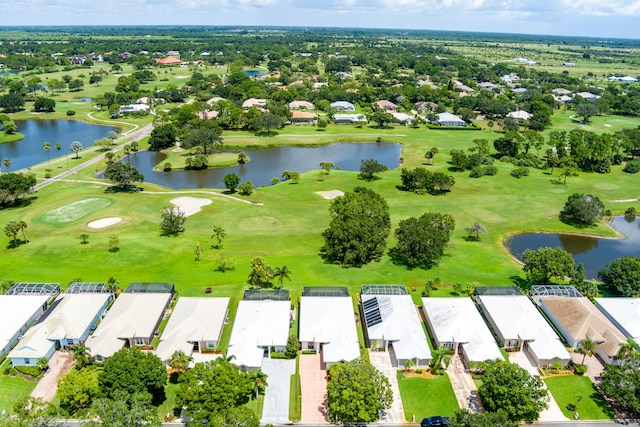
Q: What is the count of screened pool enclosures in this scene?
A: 8